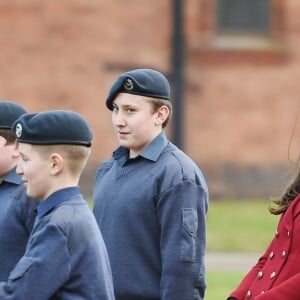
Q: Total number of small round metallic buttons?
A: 8